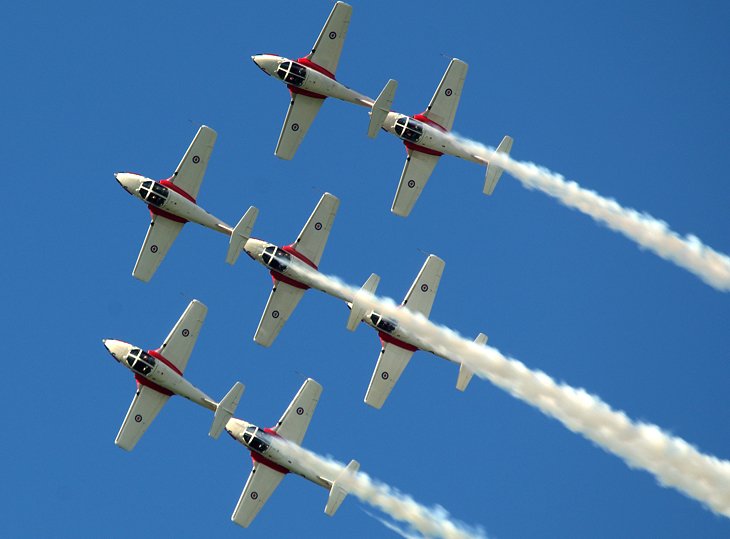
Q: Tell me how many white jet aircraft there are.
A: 7